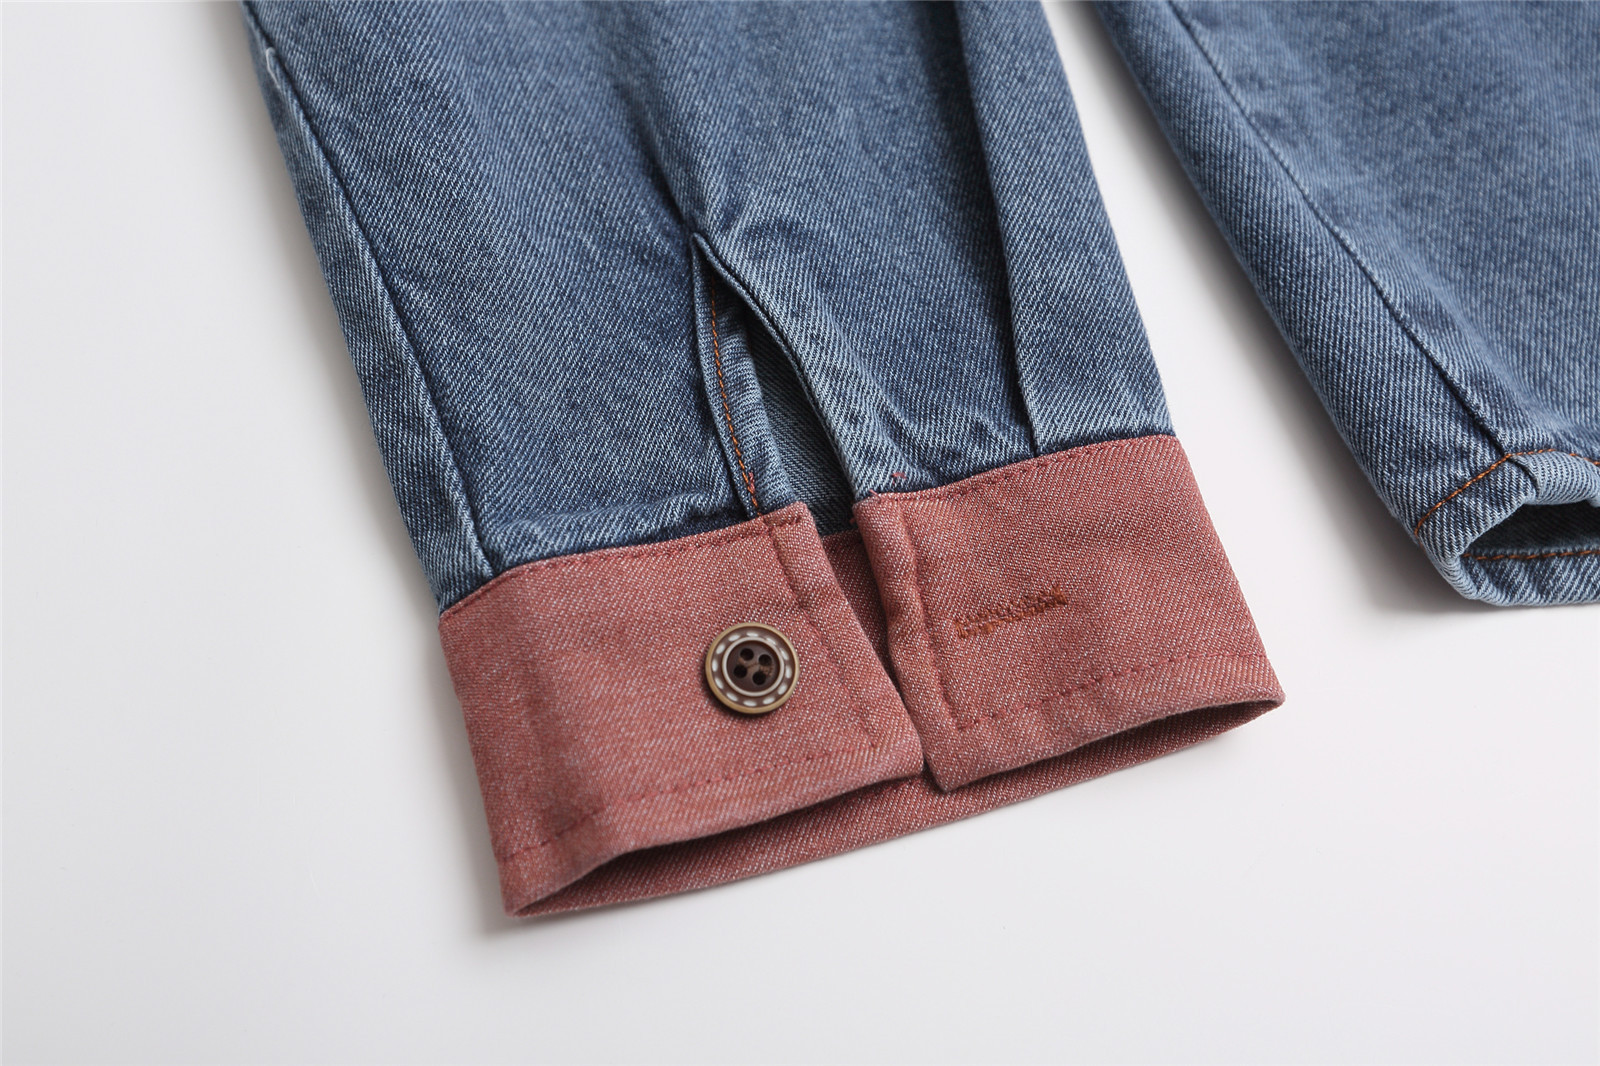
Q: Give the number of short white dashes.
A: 12